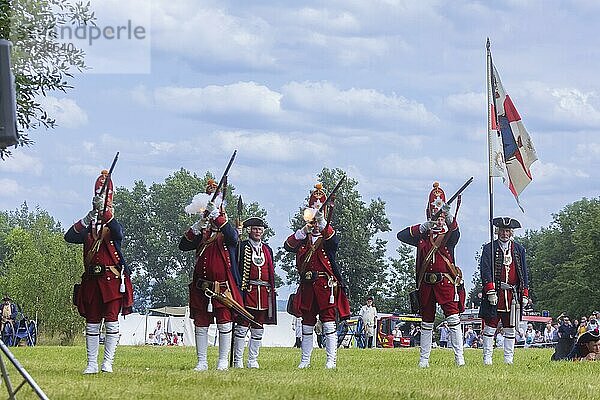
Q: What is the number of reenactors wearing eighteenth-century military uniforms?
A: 6